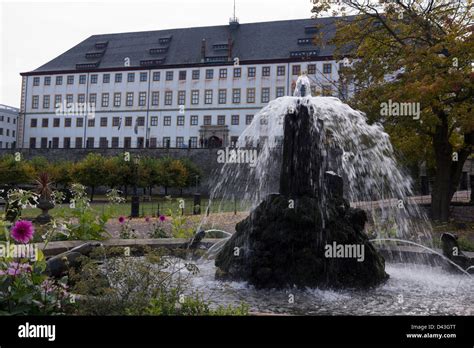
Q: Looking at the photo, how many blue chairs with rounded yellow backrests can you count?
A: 0